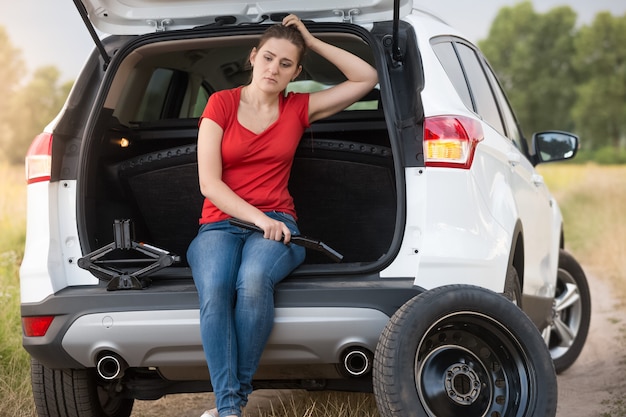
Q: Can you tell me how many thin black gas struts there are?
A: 2